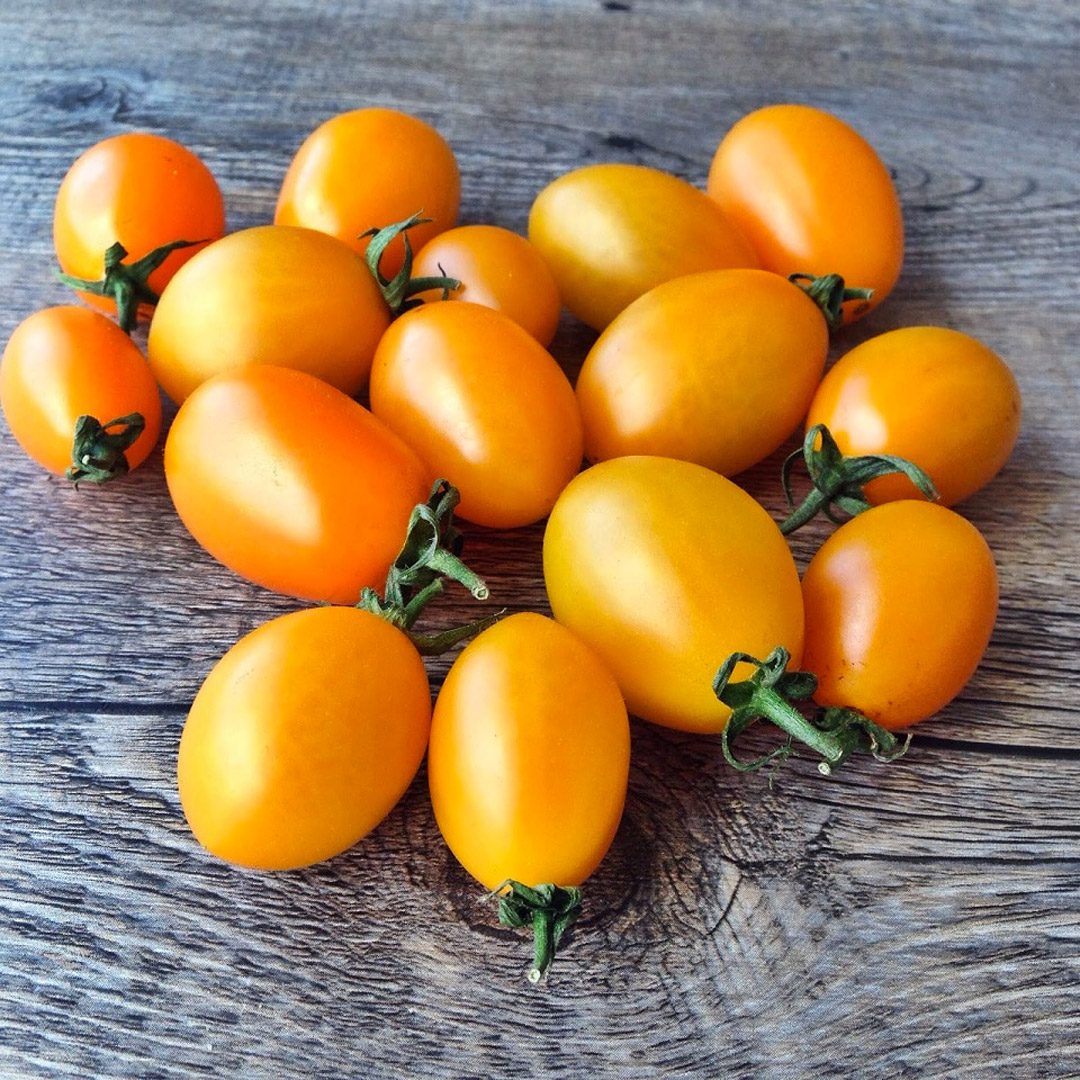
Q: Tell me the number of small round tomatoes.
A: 15